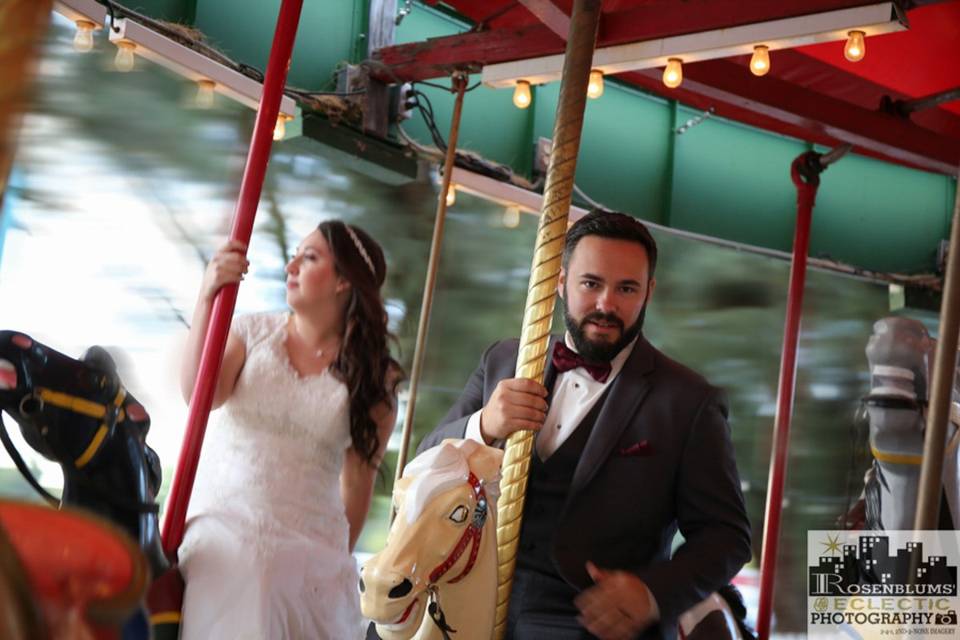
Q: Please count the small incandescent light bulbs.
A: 11